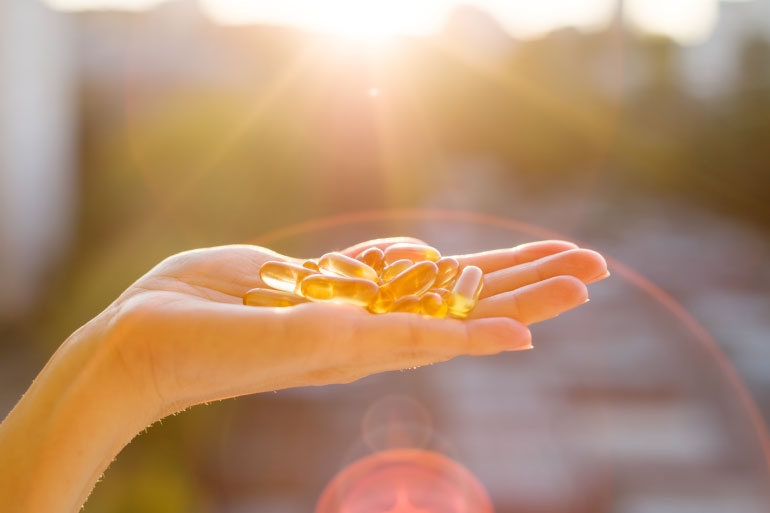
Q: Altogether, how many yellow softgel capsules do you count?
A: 15